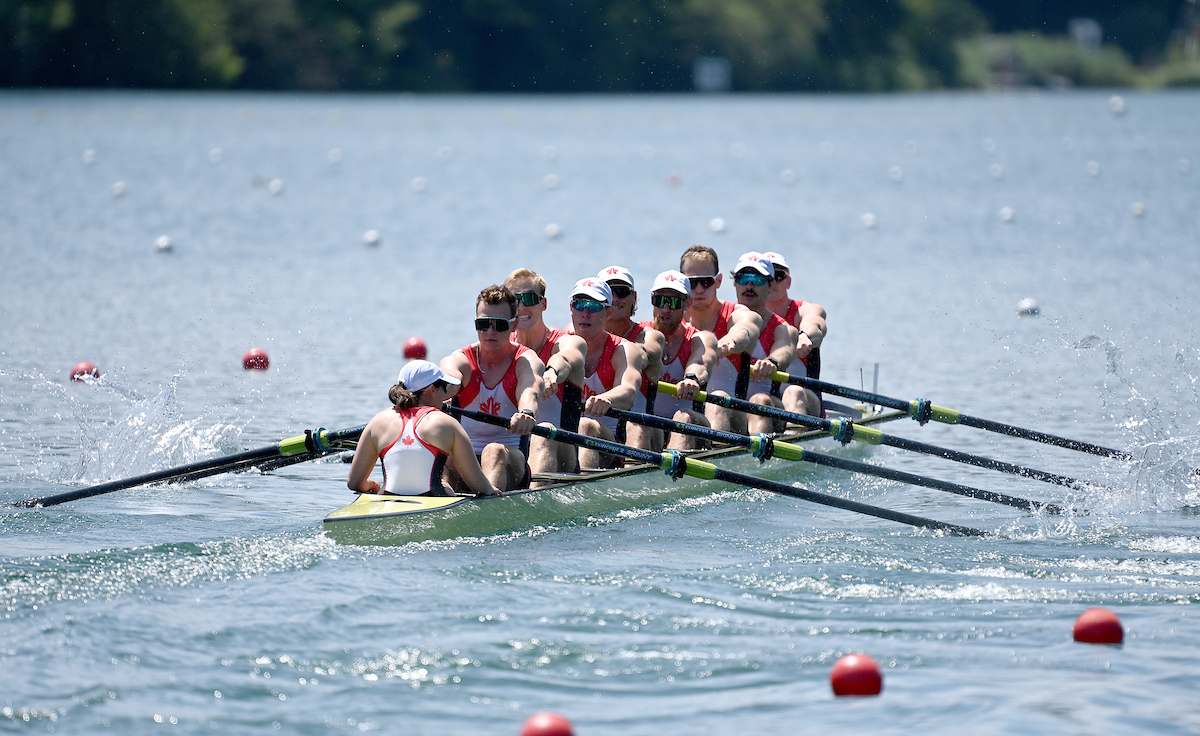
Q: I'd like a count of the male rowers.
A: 8